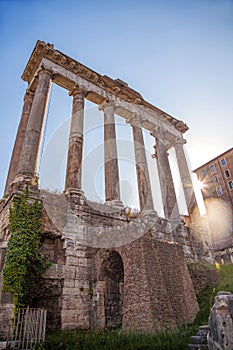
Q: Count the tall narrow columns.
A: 7